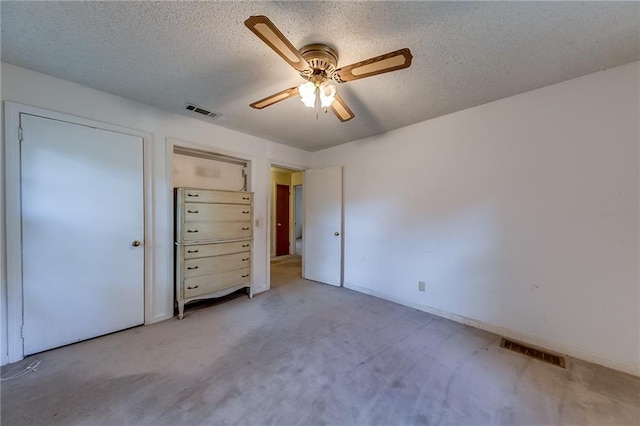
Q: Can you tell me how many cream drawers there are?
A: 6